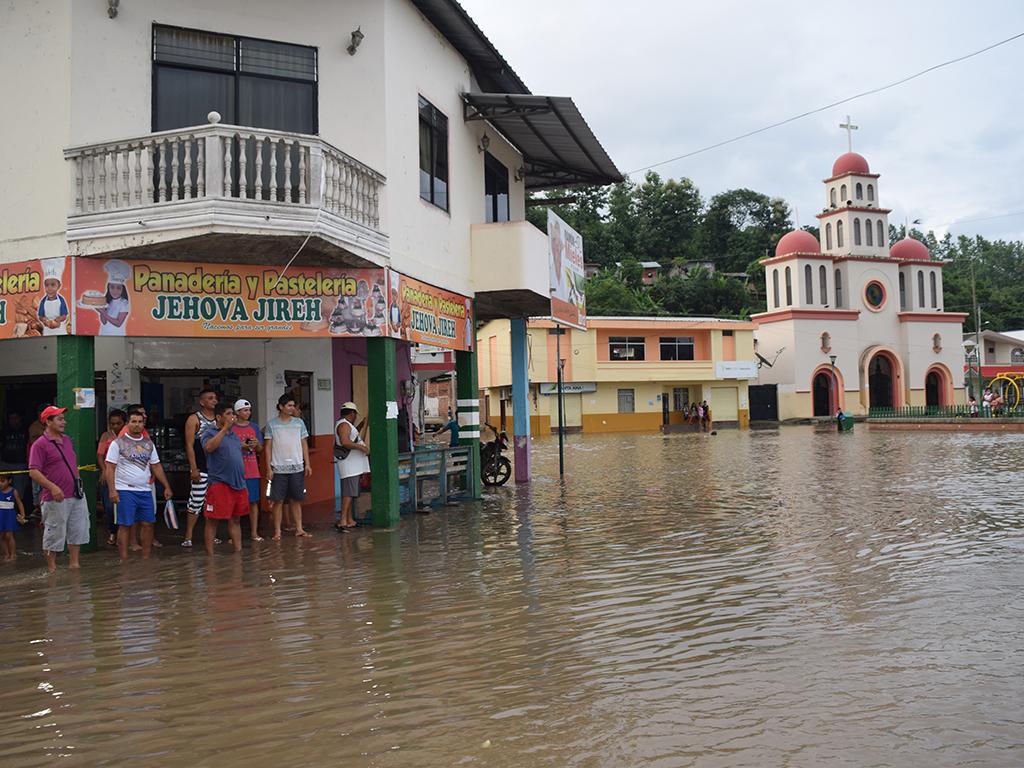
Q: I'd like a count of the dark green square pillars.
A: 3